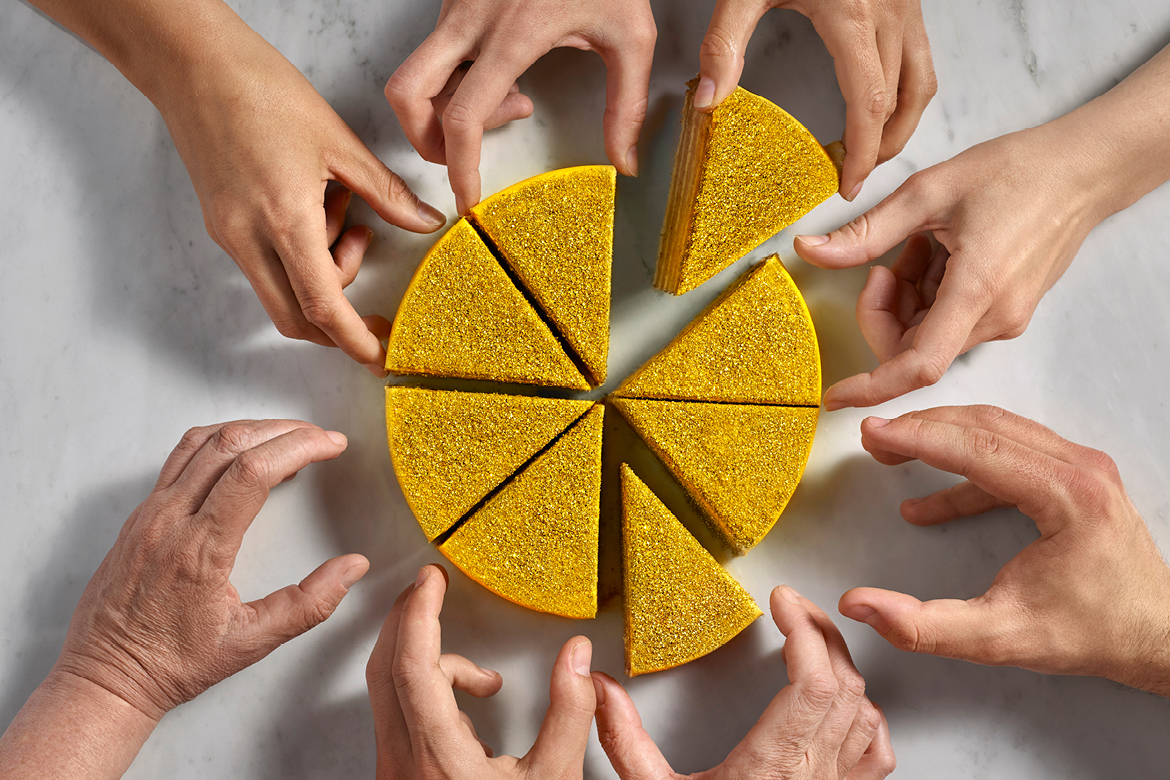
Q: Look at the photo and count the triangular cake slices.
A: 8